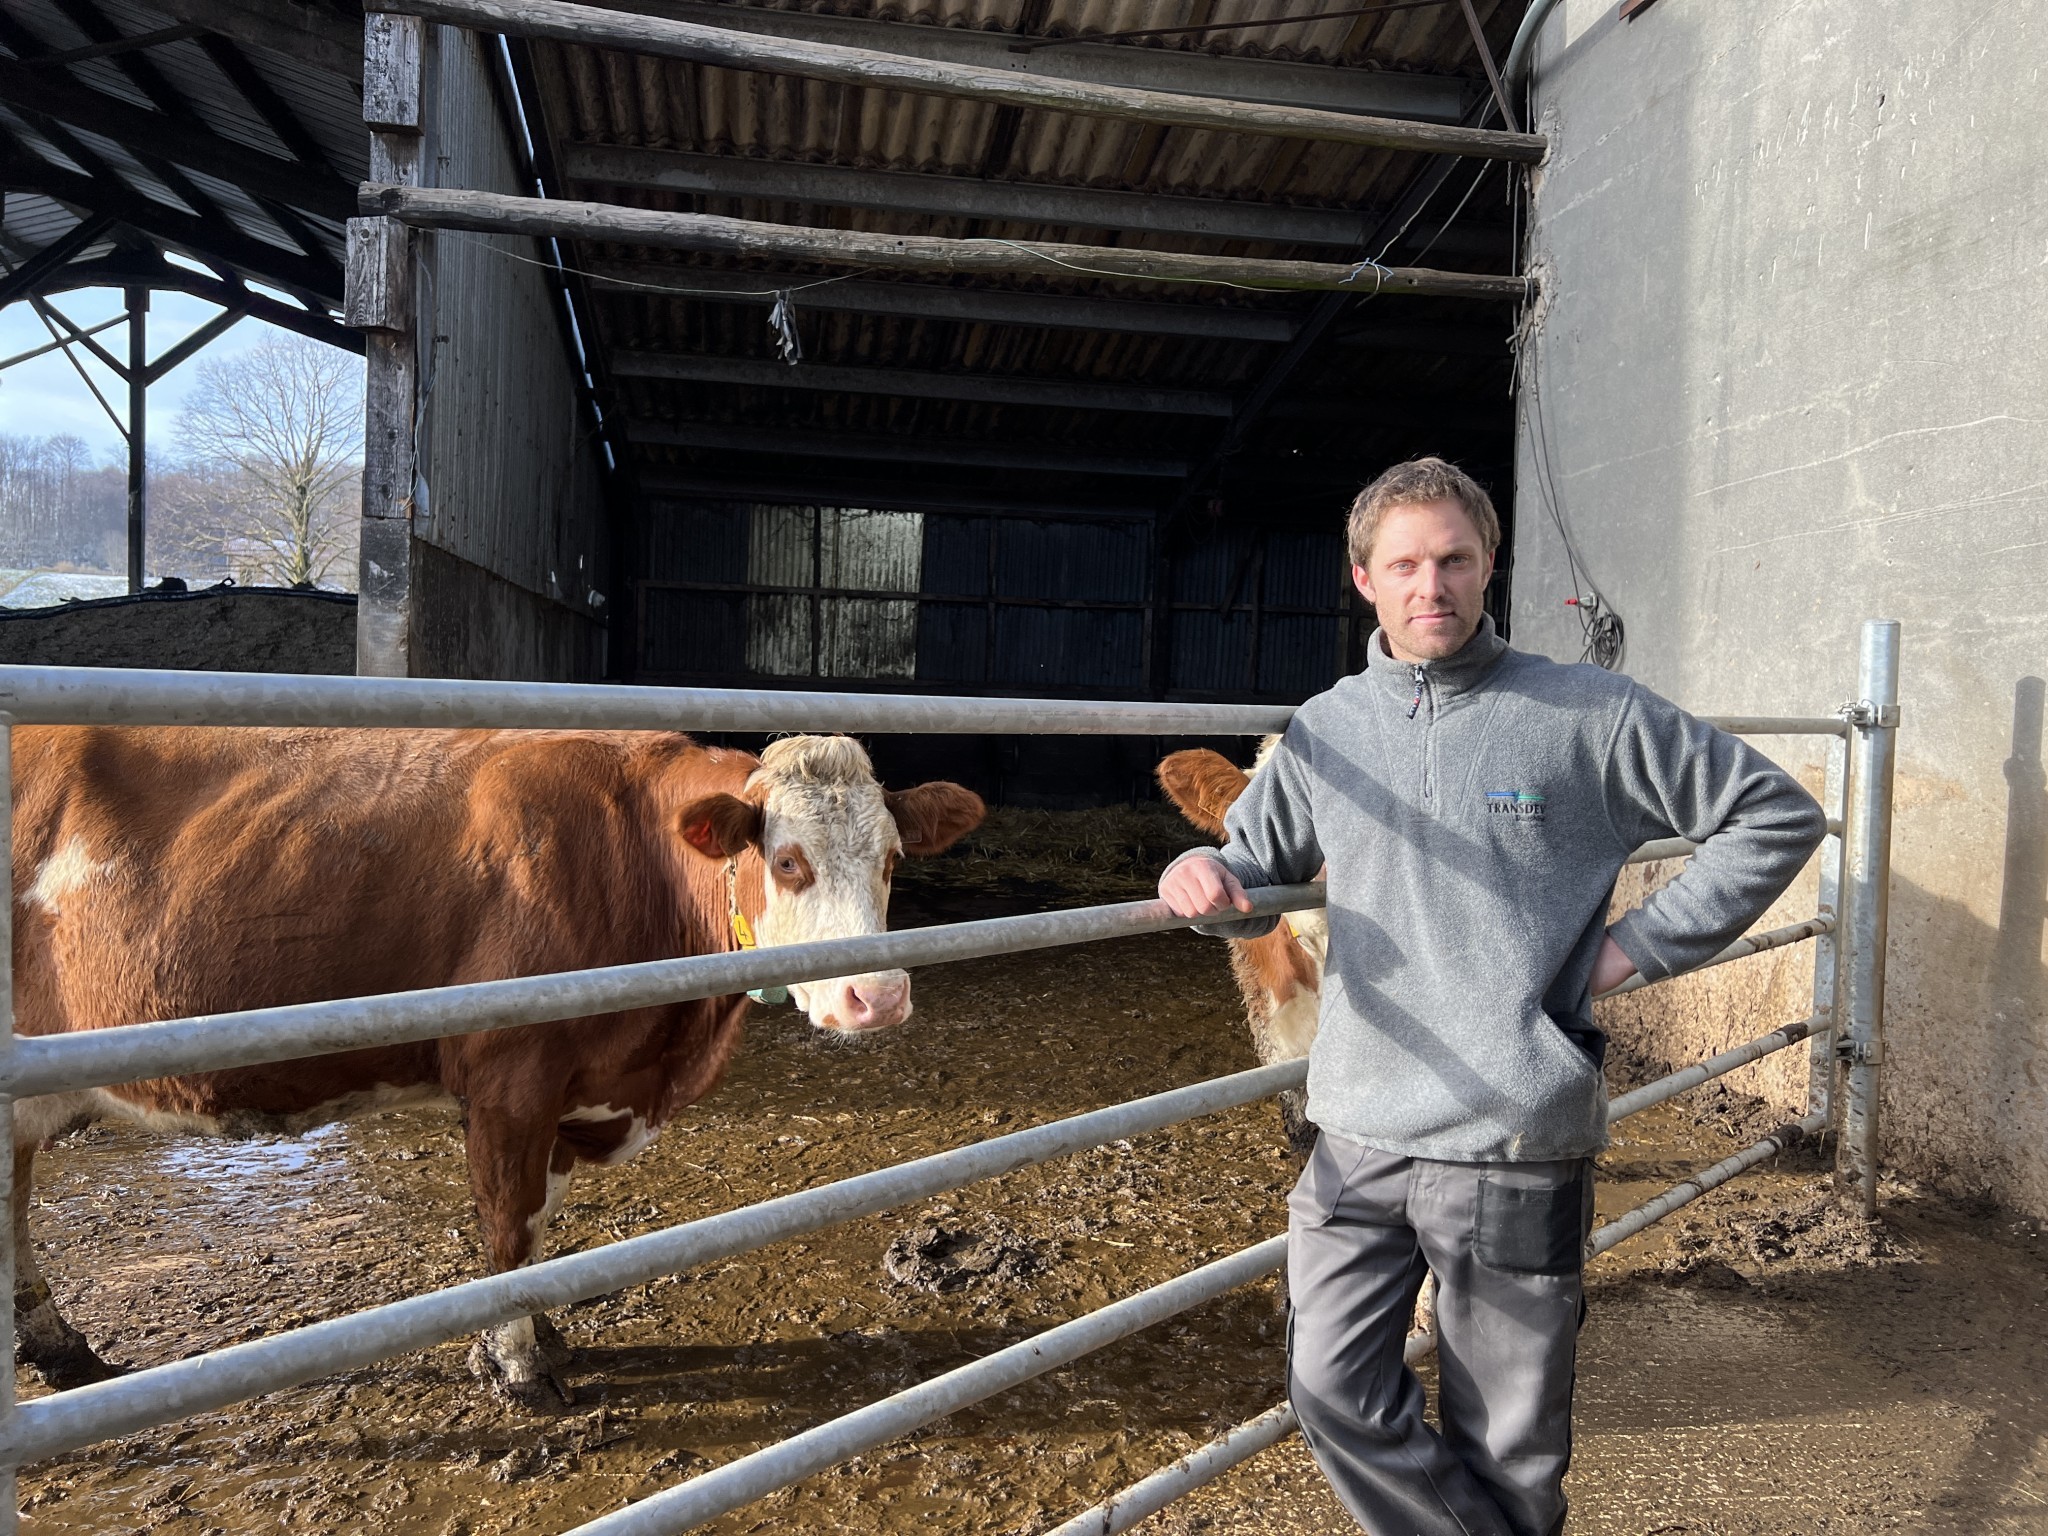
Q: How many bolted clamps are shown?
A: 2